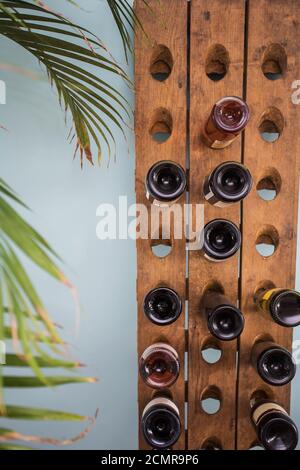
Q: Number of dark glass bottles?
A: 9